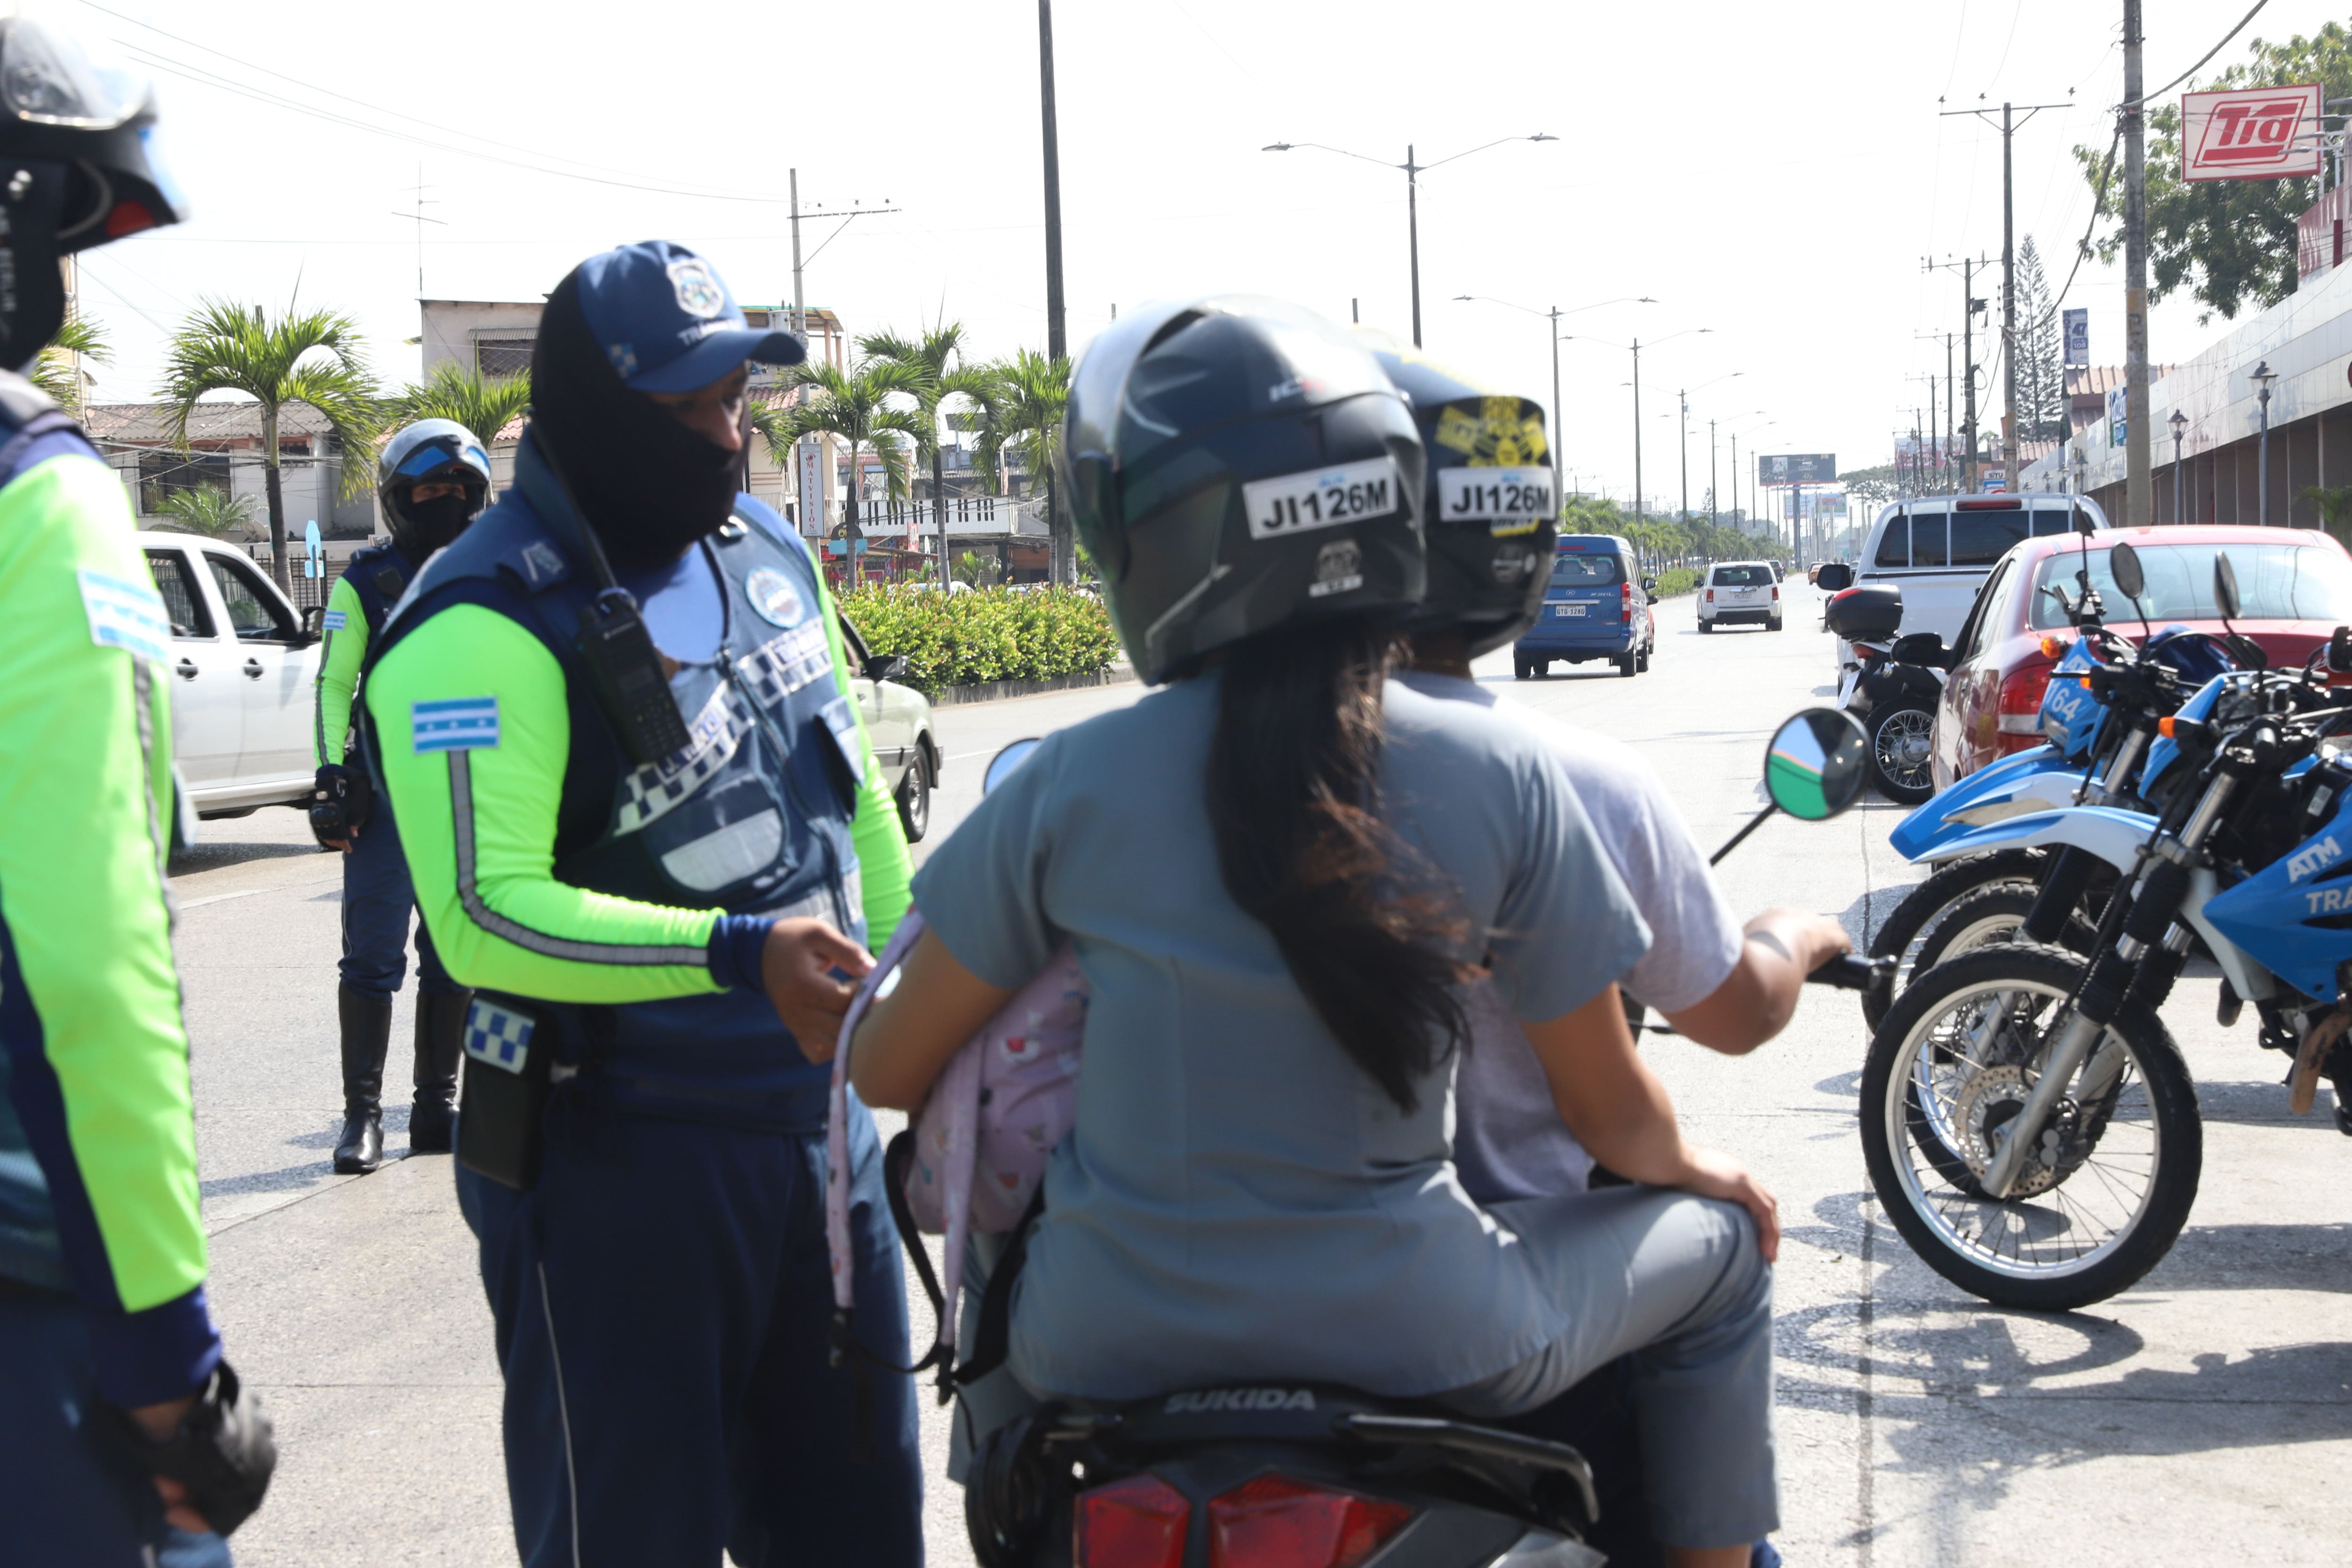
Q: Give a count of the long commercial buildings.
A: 1